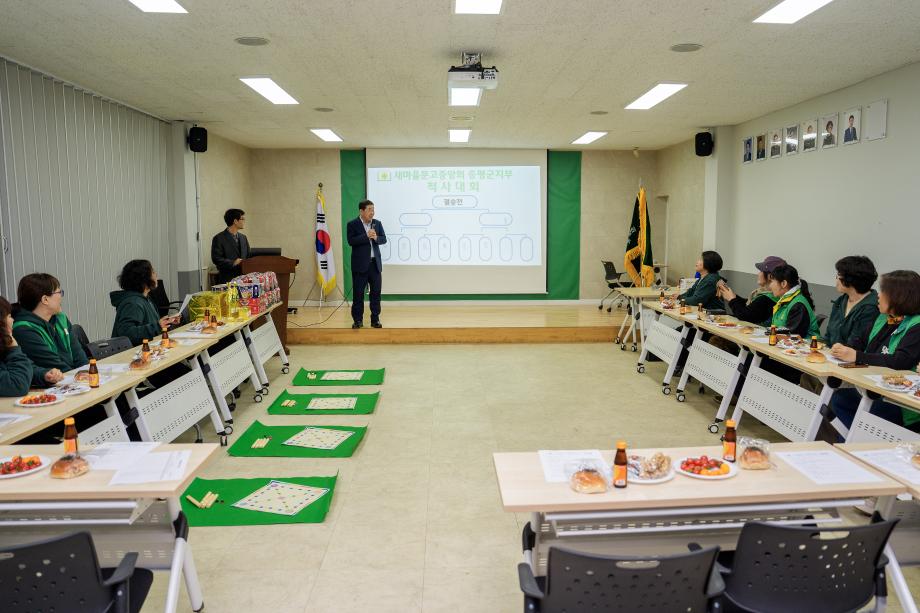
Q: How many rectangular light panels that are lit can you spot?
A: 9